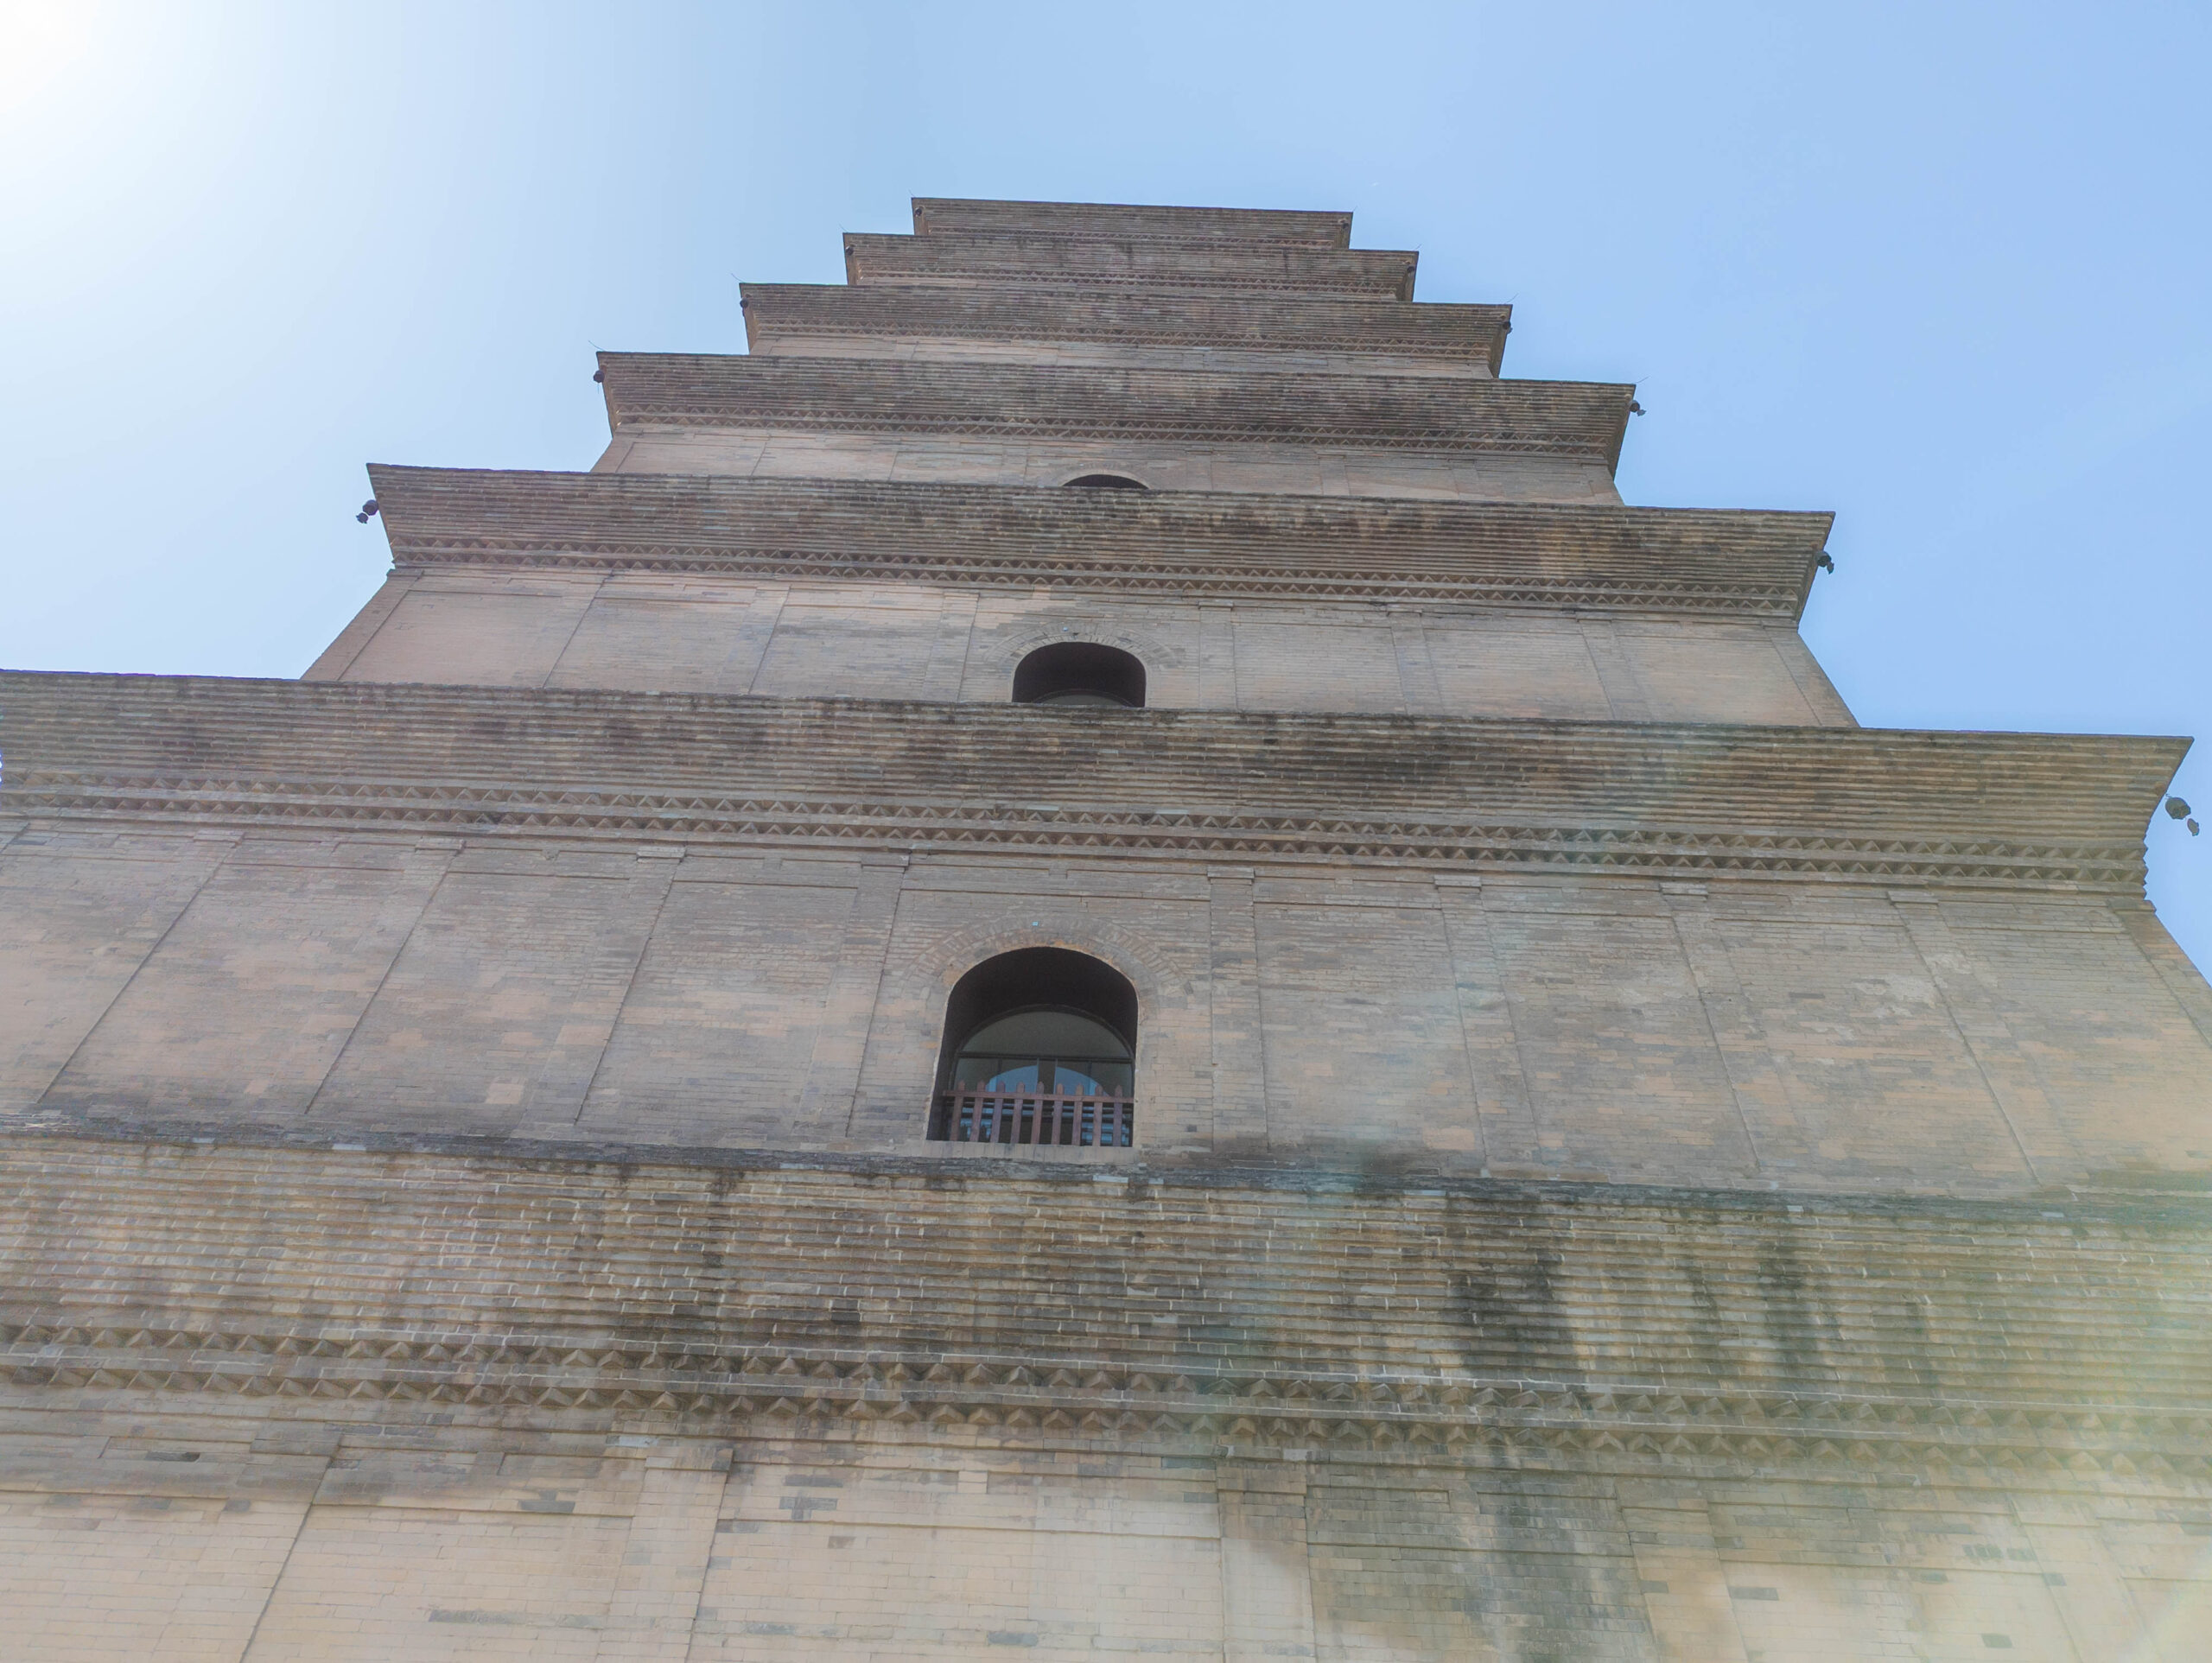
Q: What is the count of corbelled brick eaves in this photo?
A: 7